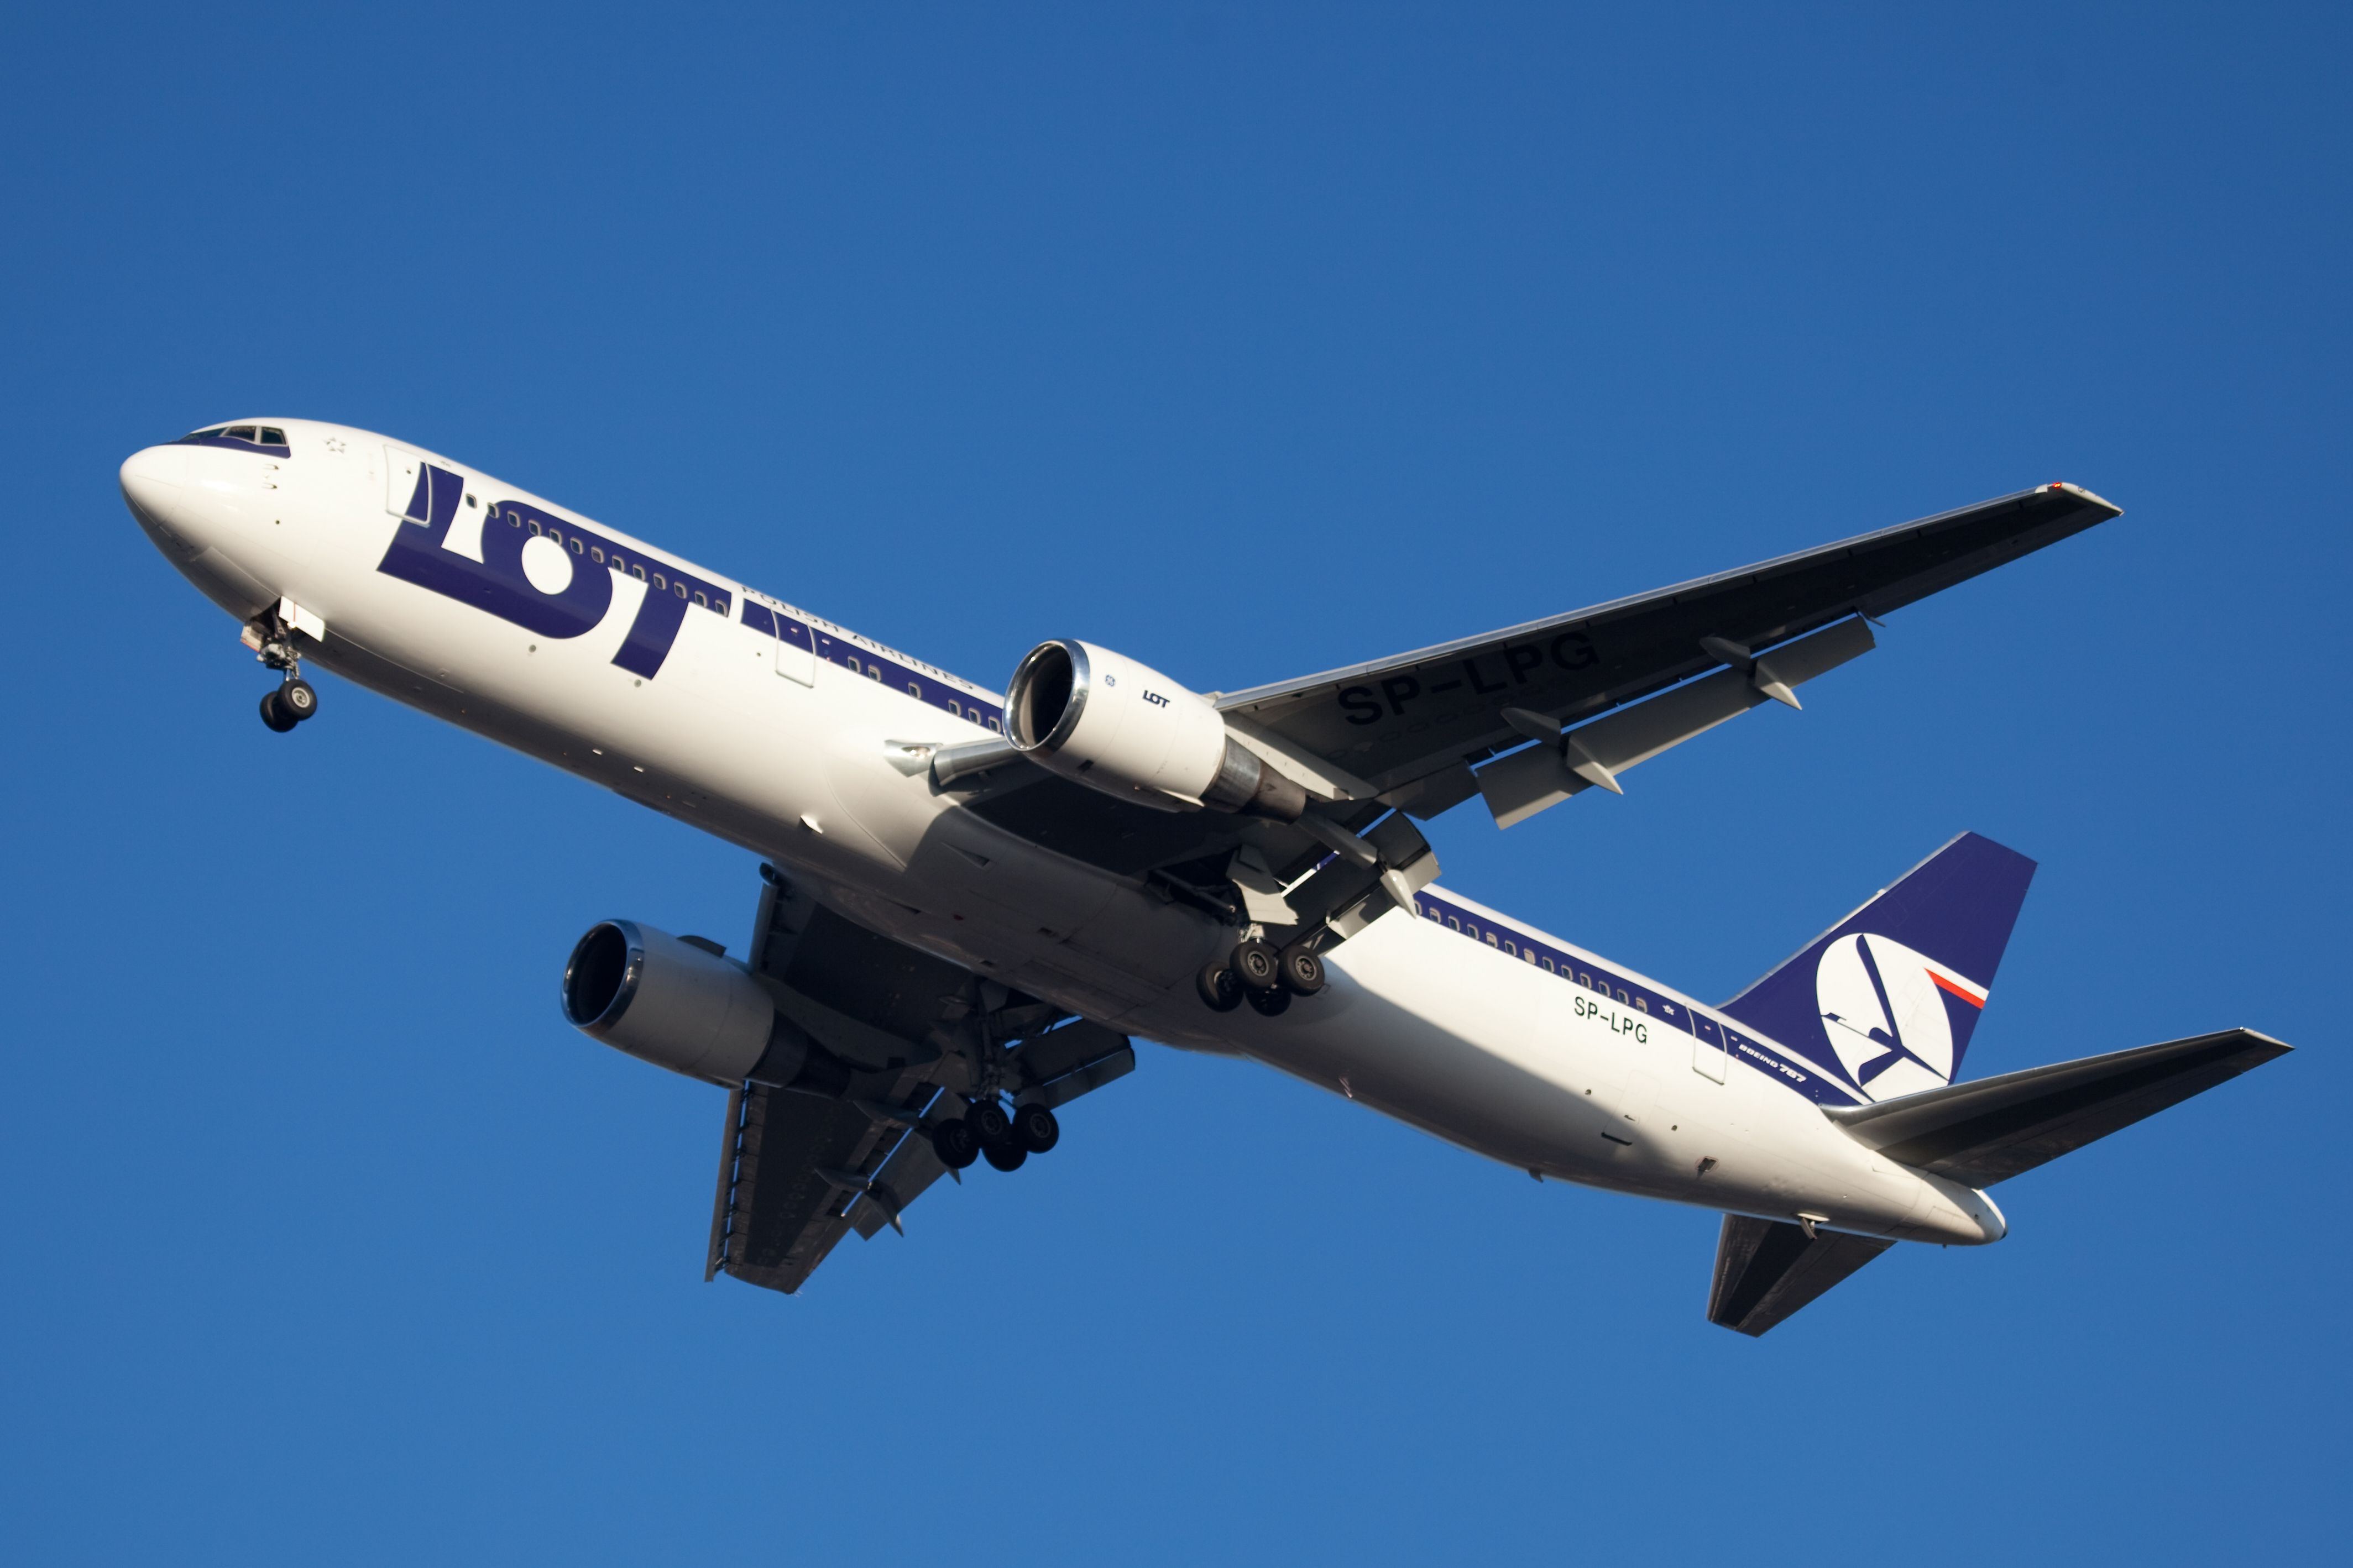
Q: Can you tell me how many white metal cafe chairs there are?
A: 0